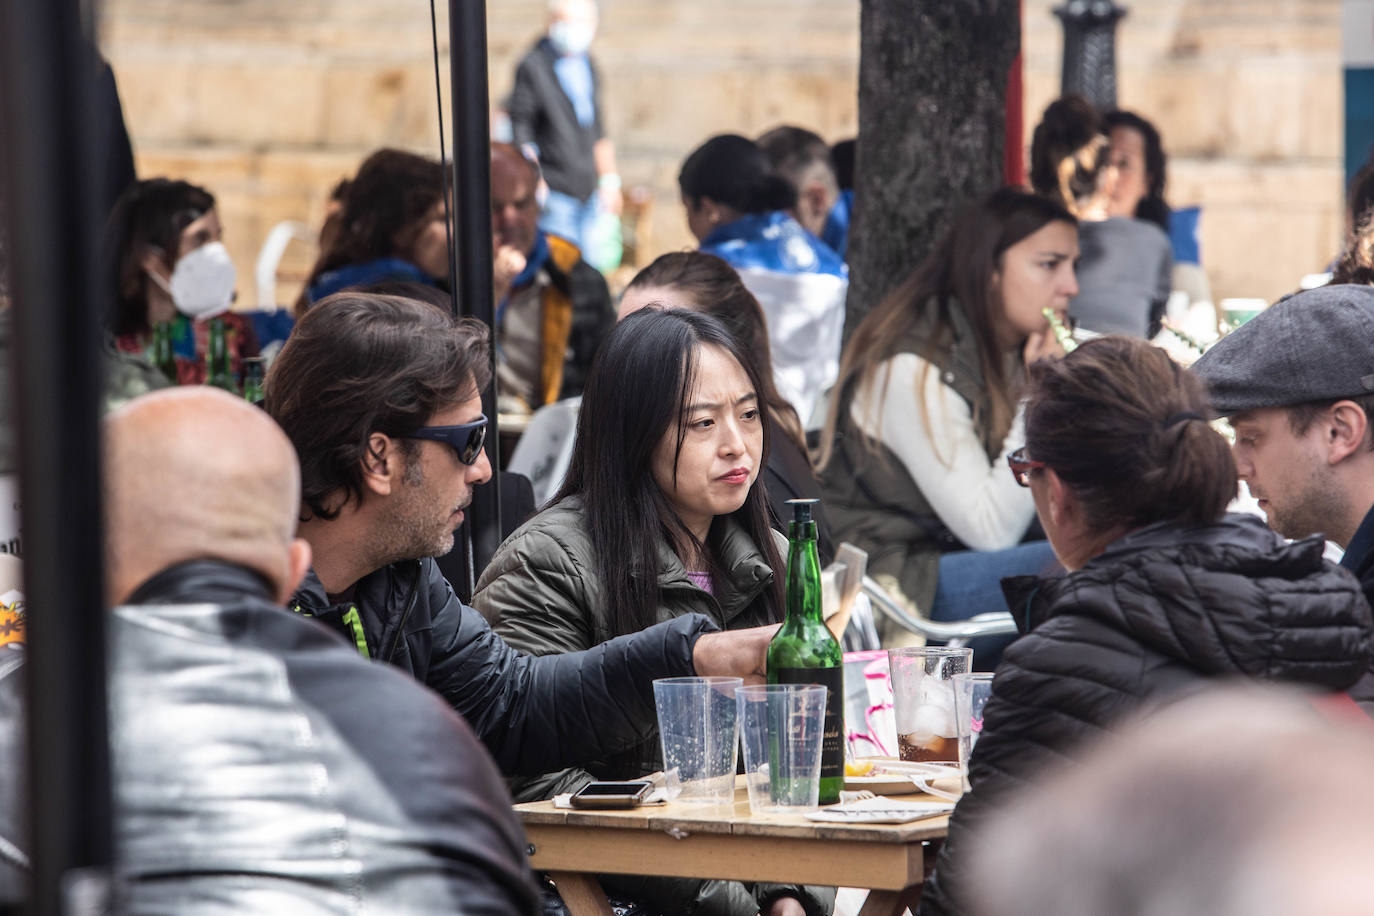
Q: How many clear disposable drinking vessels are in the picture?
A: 4